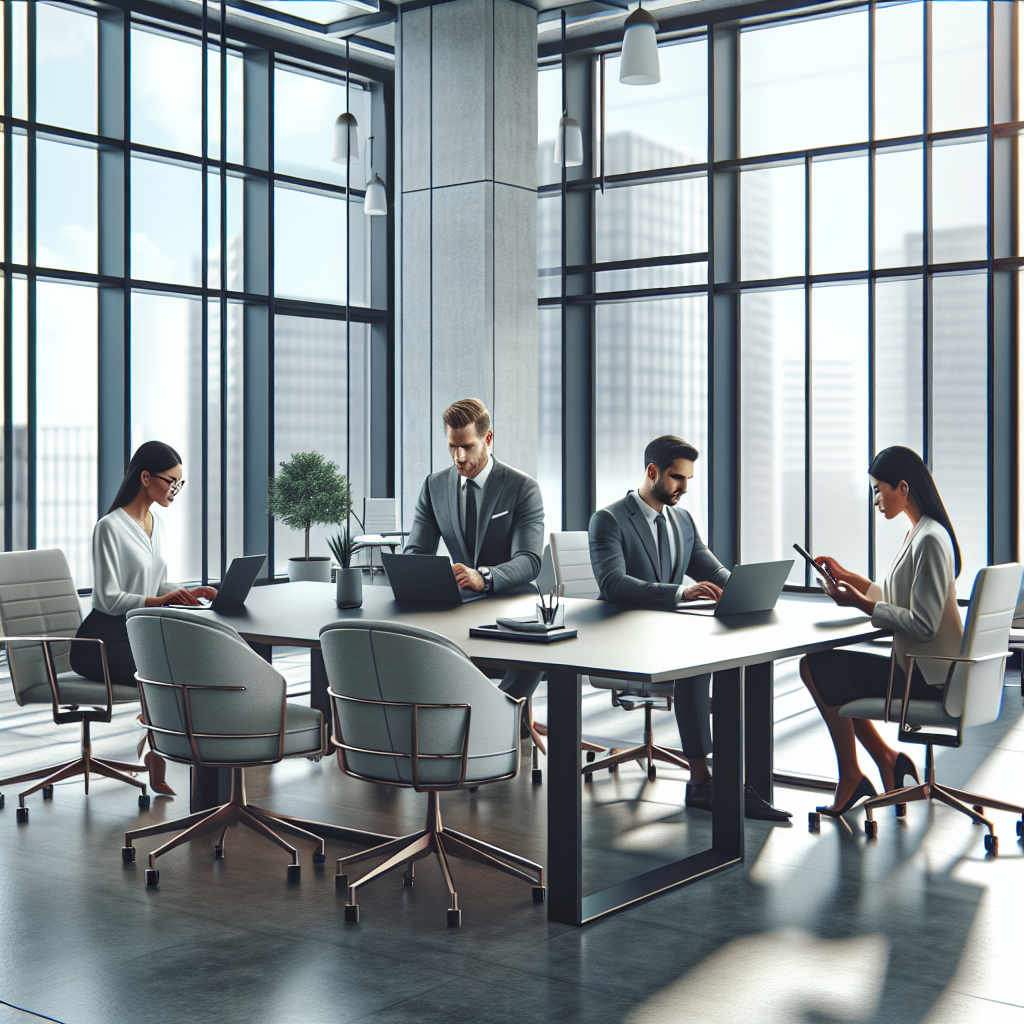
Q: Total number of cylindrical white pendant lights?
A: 4